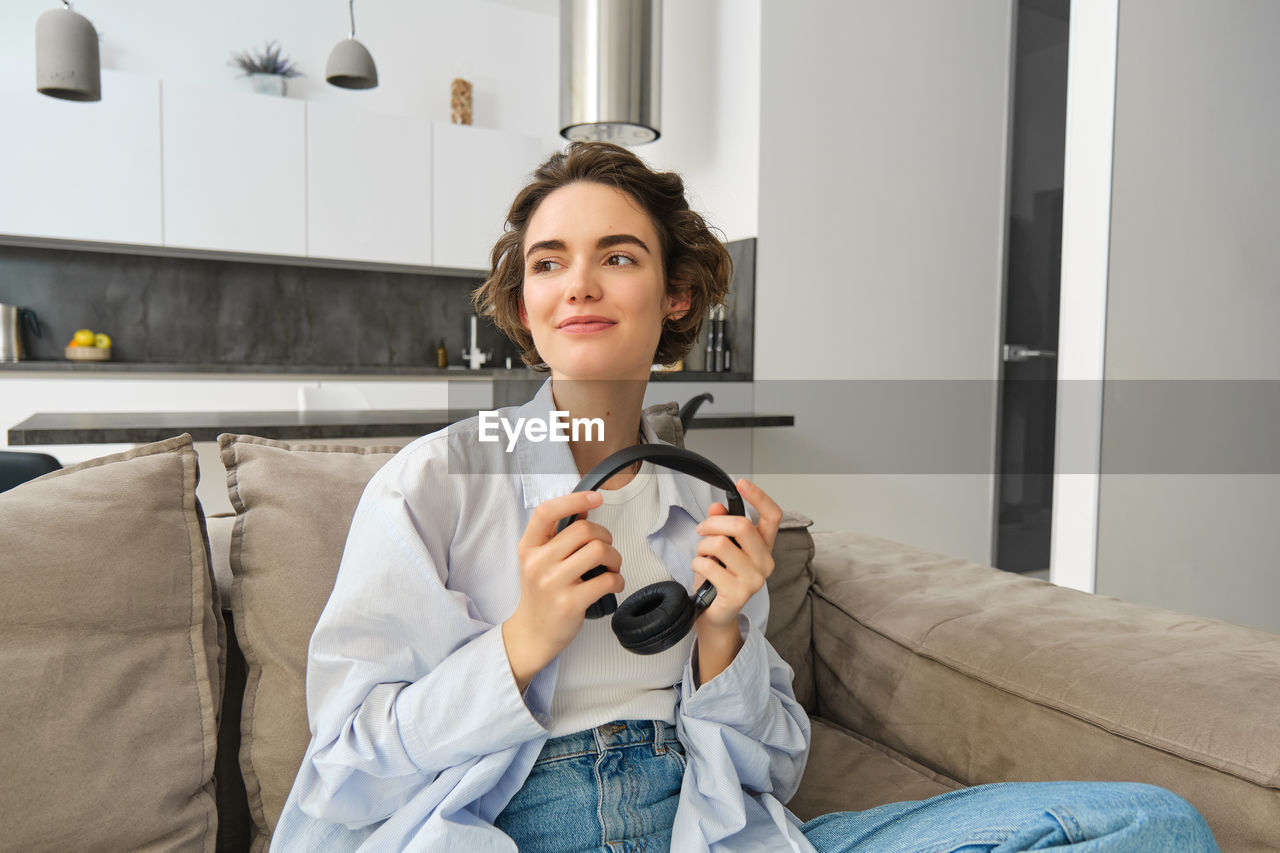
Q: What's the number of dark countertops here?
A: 2